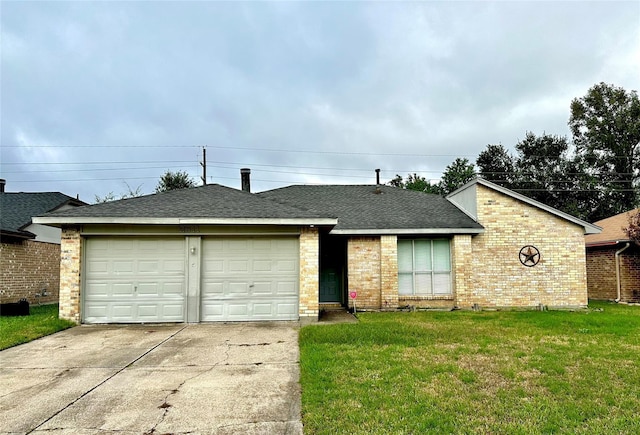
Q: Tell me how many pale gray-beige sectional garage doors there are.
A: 2